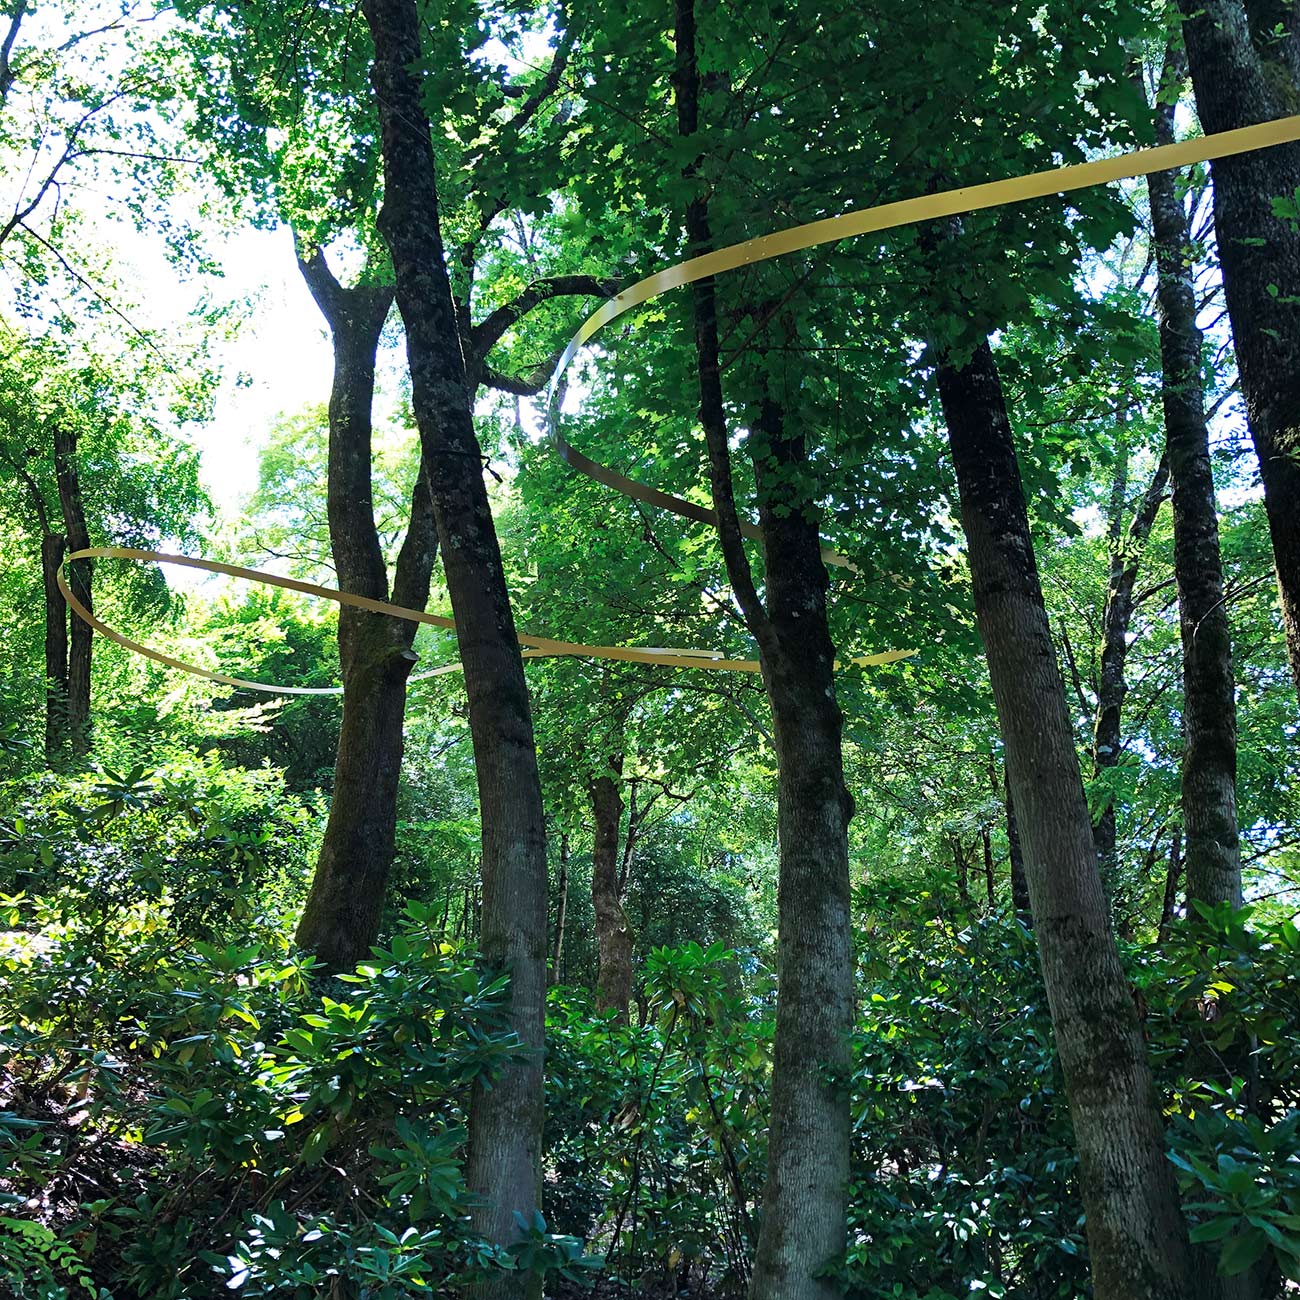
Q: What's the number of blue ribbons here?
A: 0